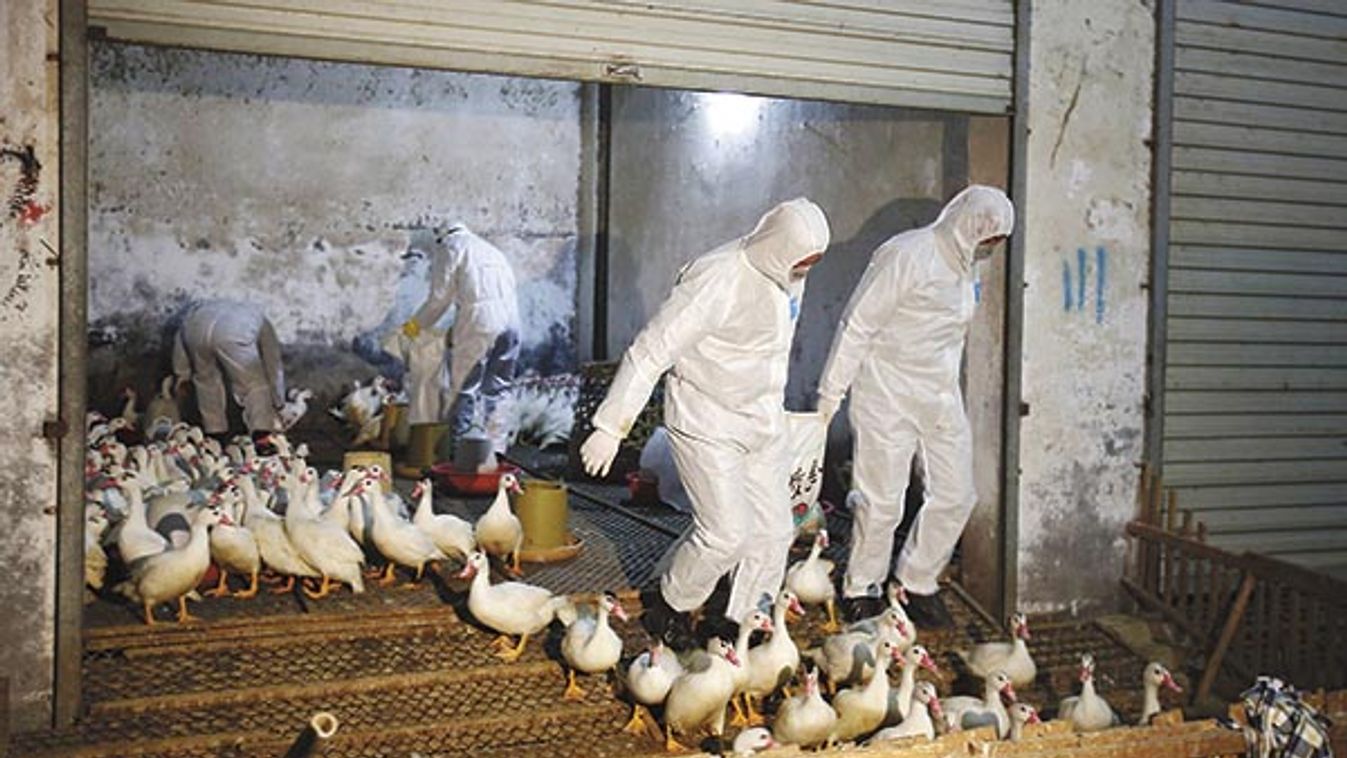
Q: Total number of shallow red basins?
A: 1